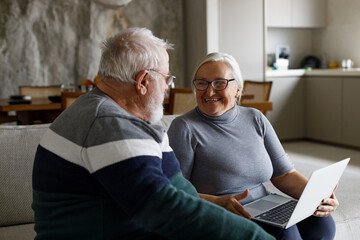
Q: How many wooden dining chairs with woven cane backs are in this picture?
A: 4